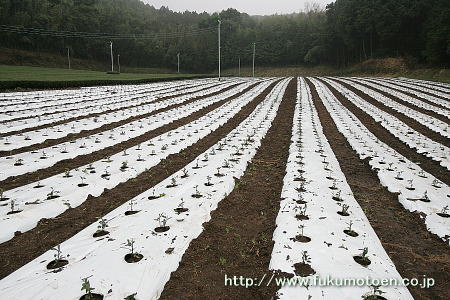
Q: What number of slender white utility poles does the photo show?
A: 7